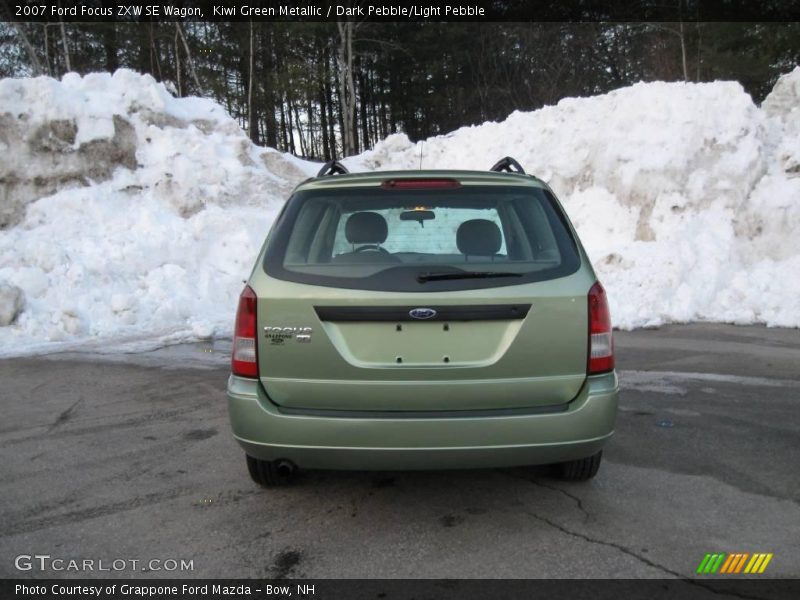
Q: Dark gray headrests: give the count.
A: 2